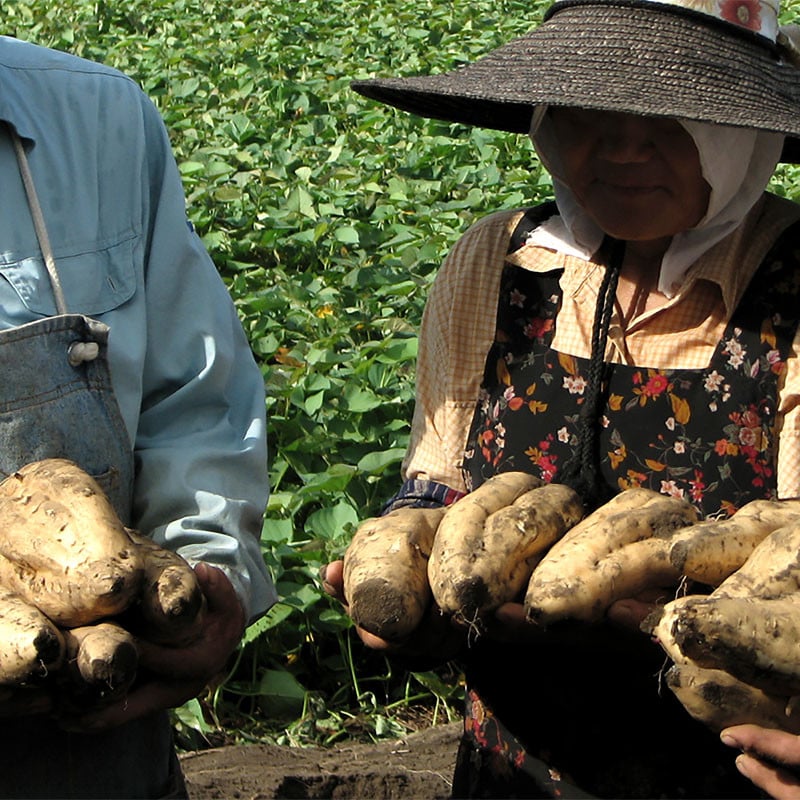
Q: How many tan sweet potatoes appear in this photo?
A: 11